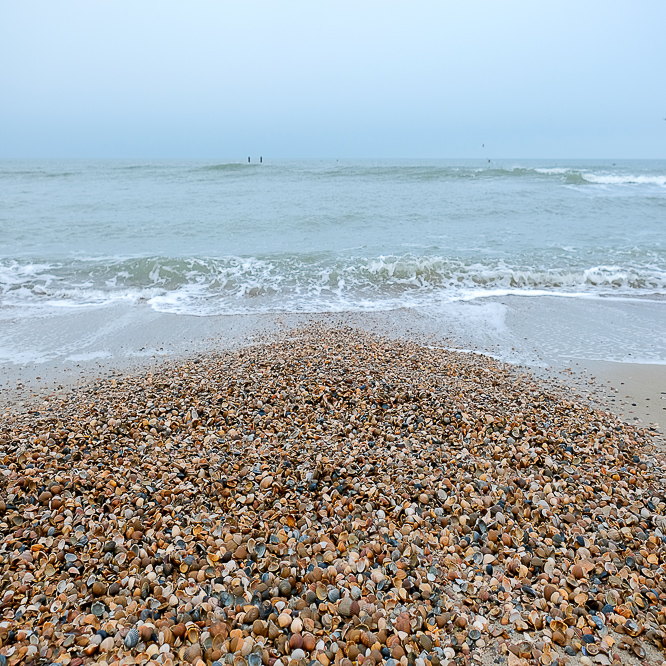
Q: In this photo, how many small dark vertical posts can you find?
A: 2